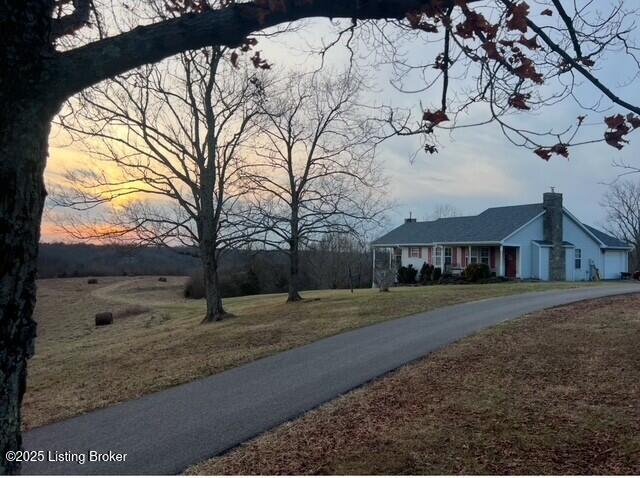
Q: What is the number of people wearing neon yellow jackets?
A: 0